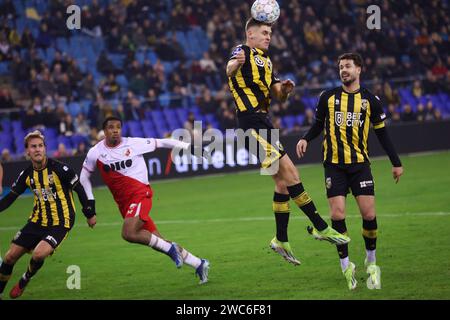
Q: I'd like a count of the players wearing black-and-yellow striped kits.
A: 3